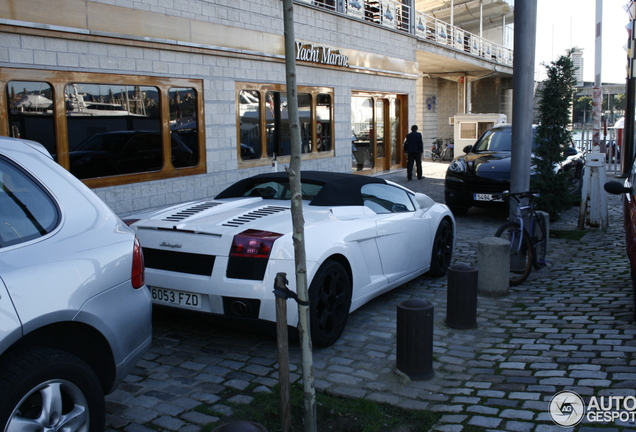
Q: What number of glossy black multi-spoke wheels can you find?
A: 2